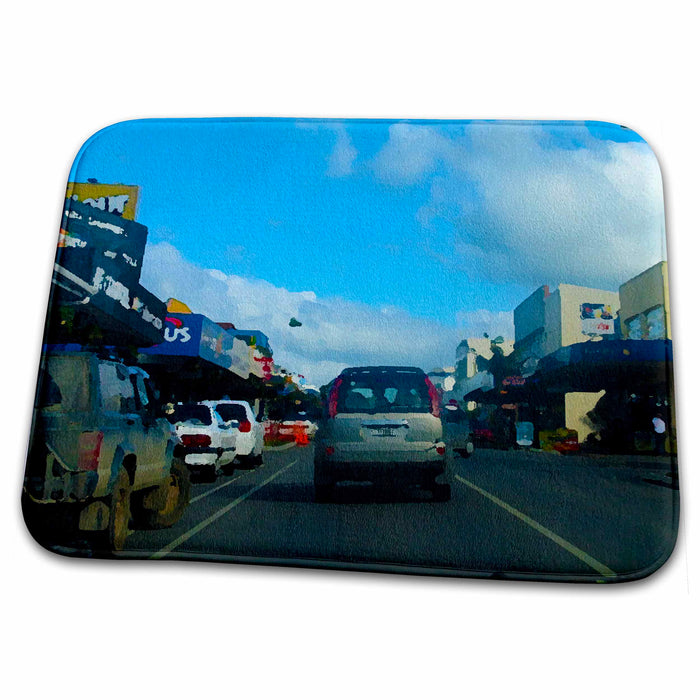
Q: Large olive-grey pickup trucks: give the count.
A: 1